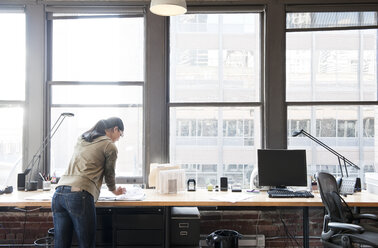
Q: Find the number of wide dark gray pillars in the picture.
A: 3